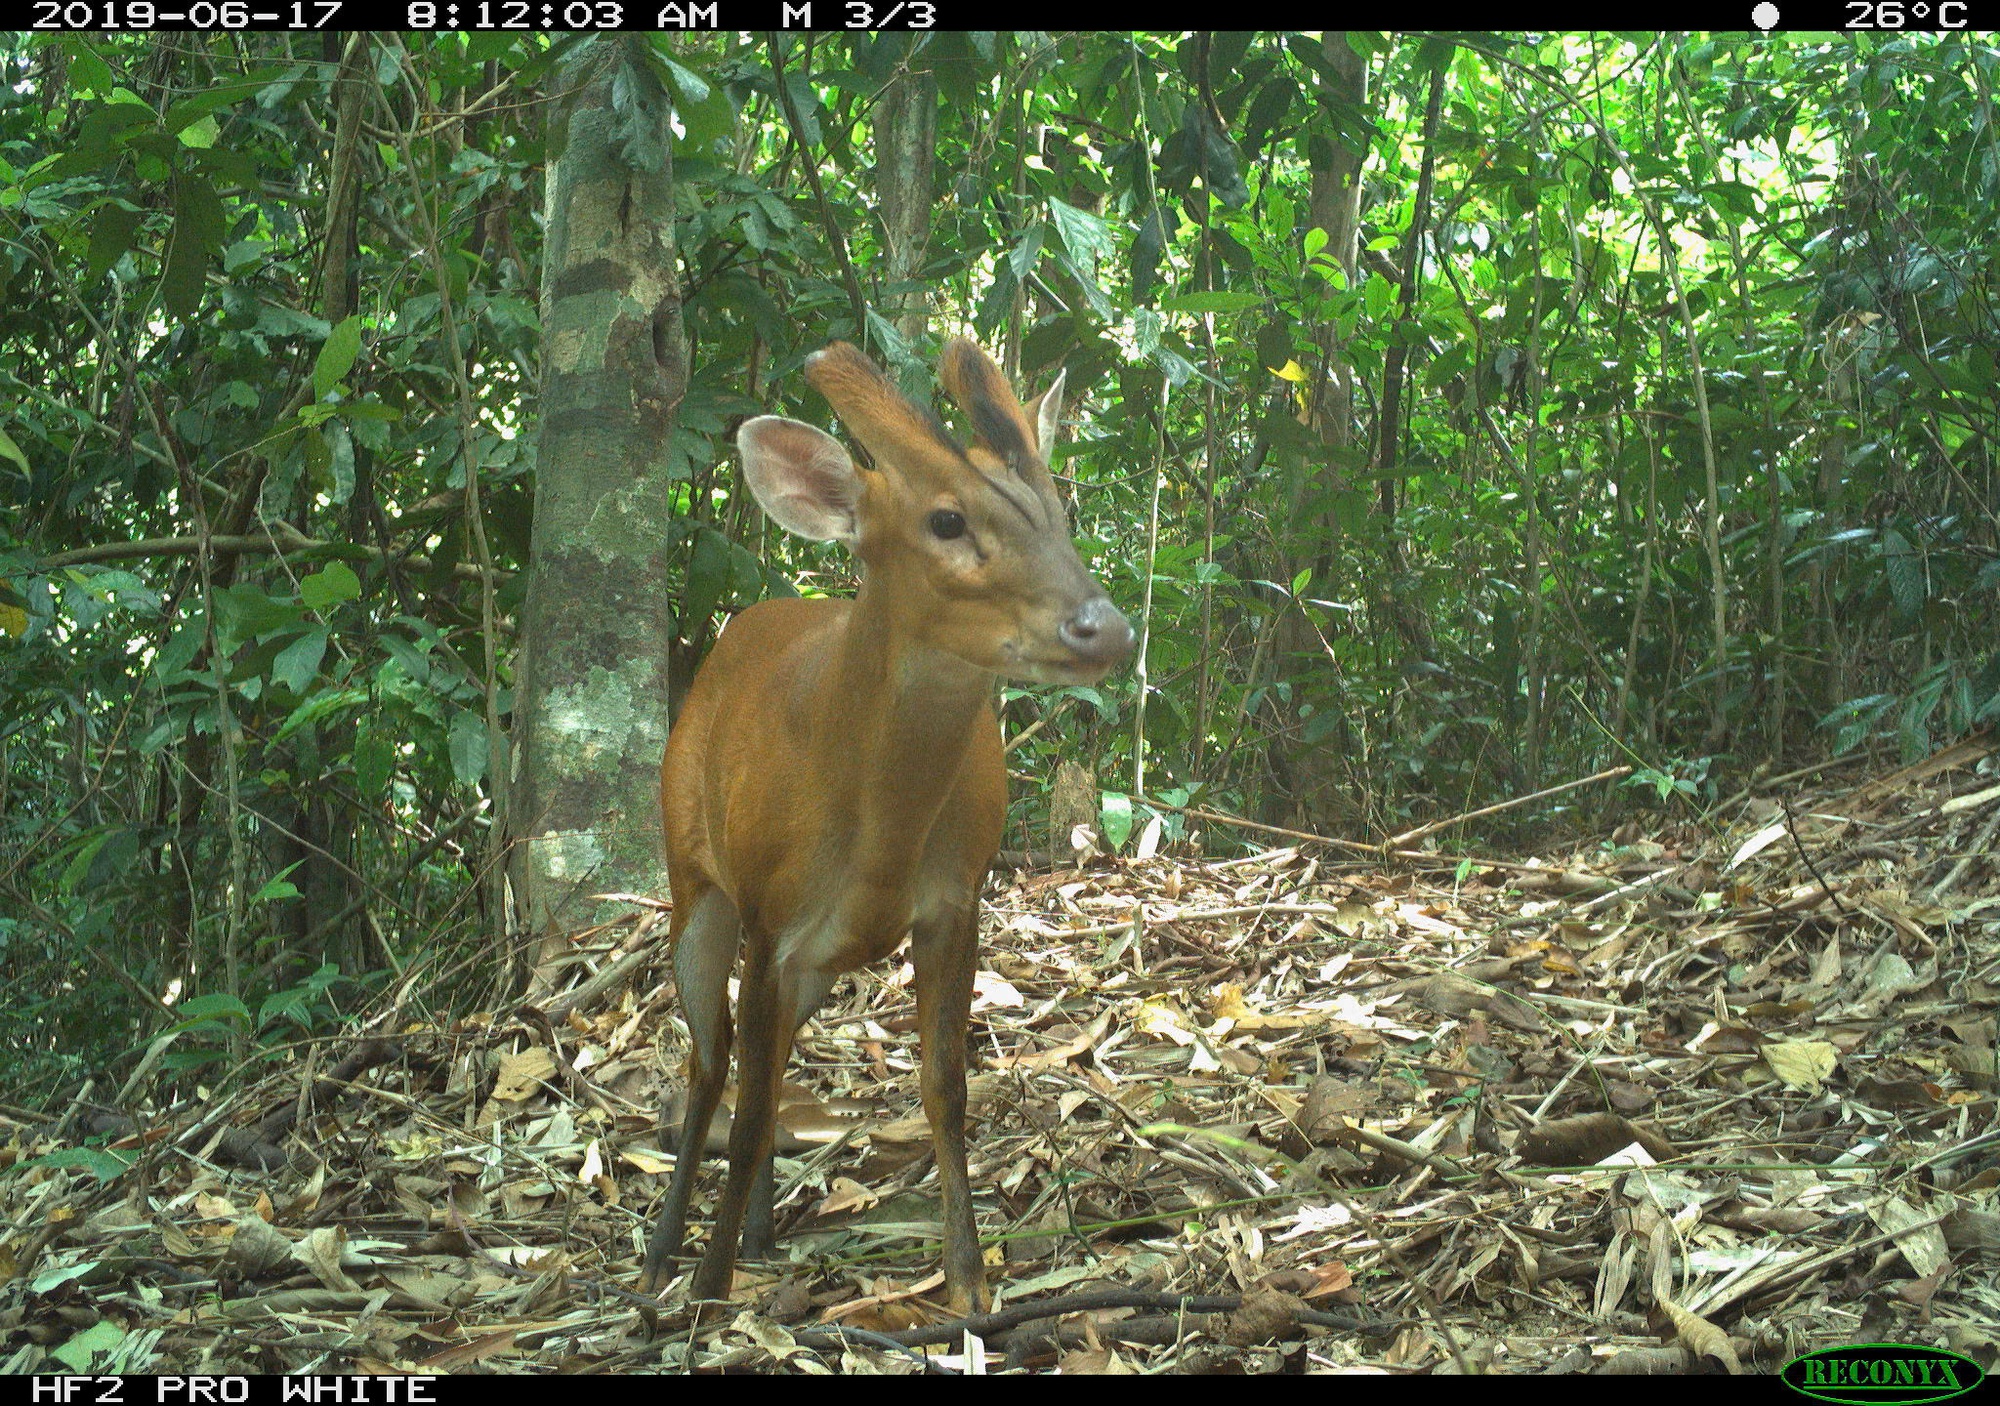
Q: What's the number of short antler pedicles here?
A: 2